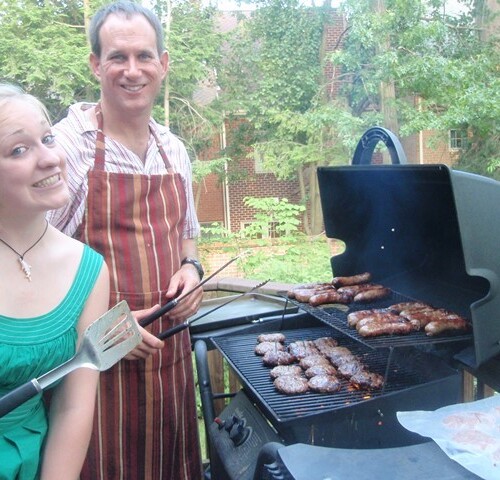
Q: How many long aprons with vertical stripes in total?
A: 1